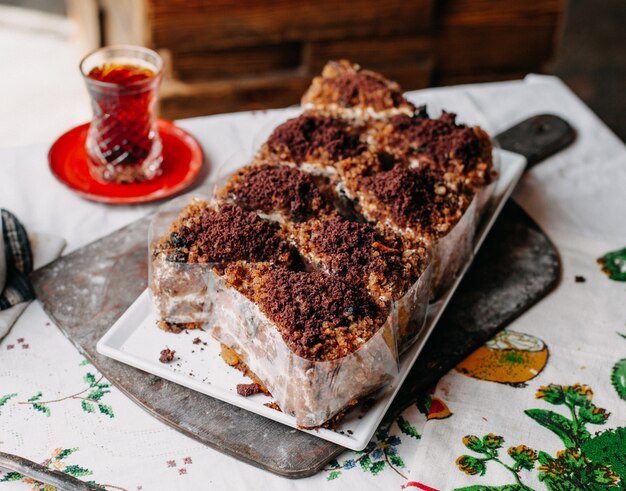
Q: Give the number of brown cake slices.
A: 8